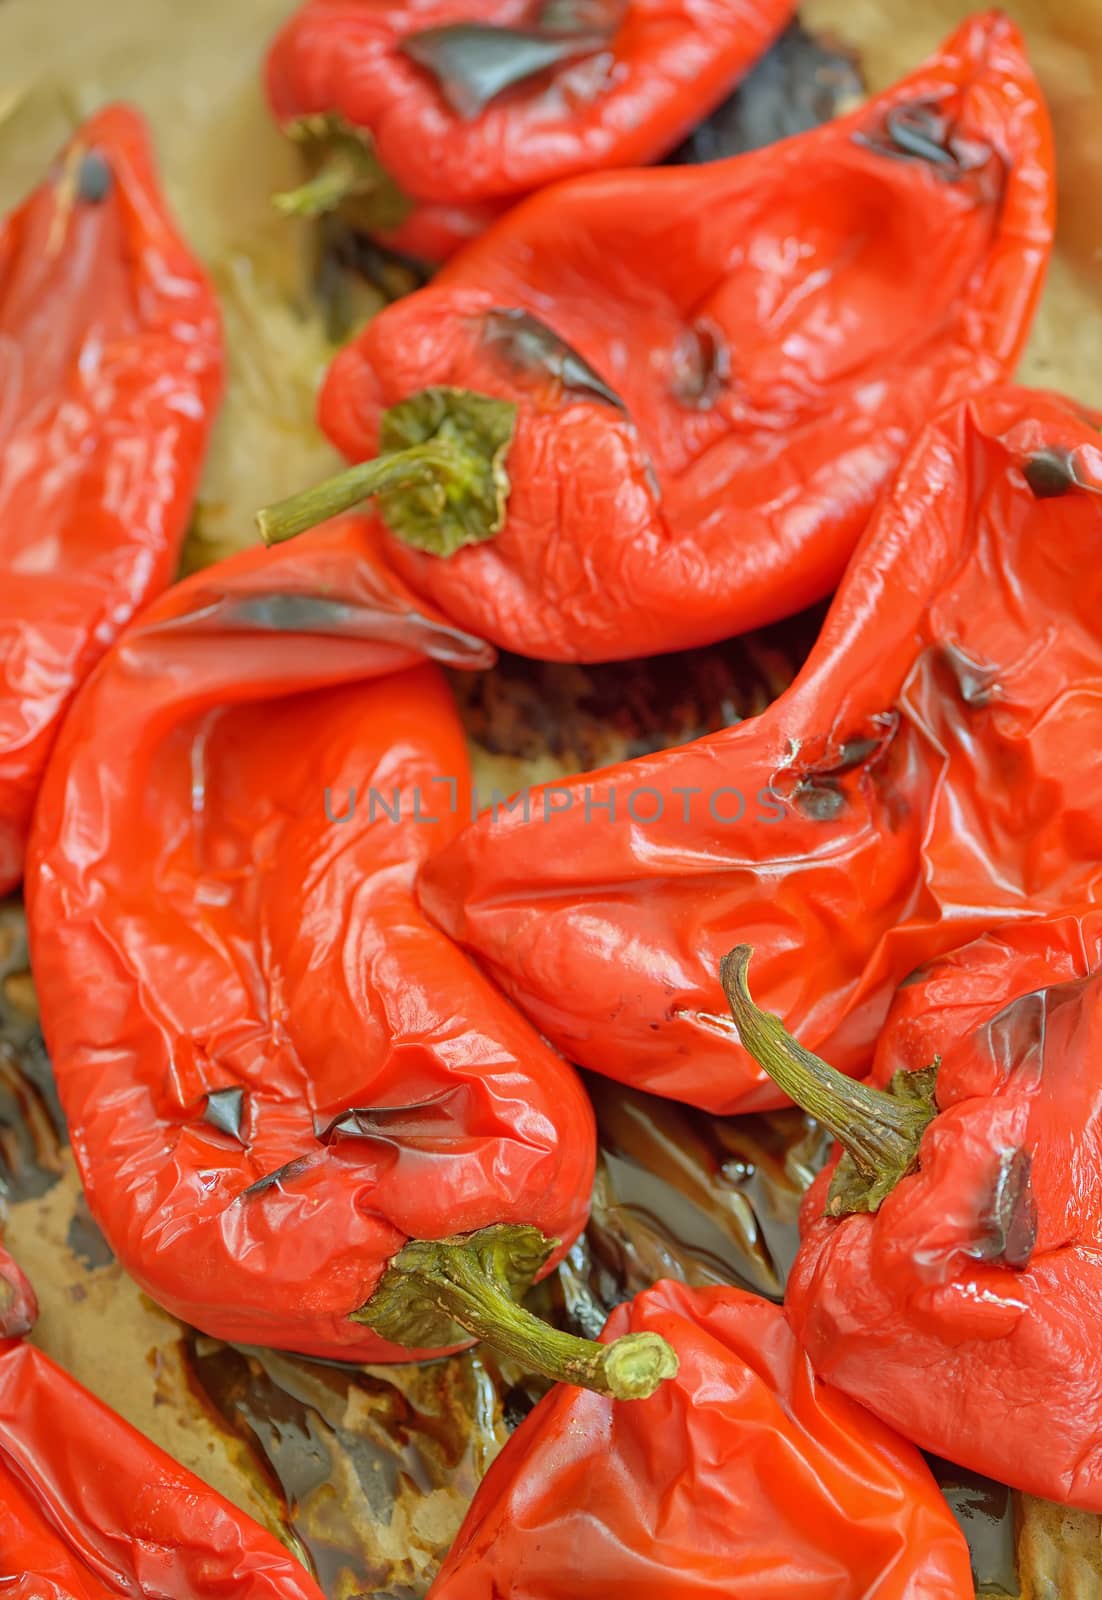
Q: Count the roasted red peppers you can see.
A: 8